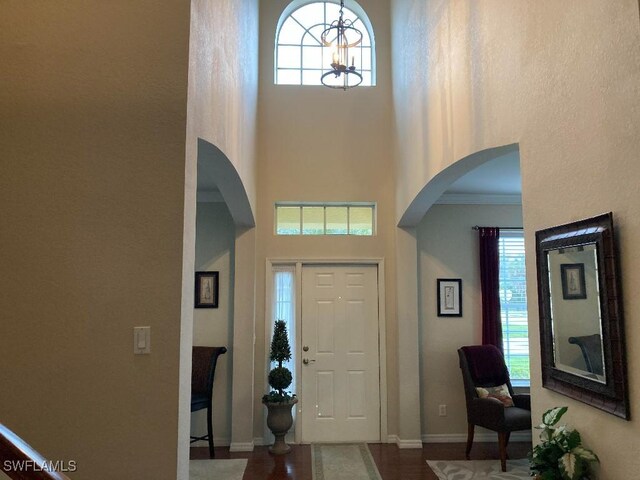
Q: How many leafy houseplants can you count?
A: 2